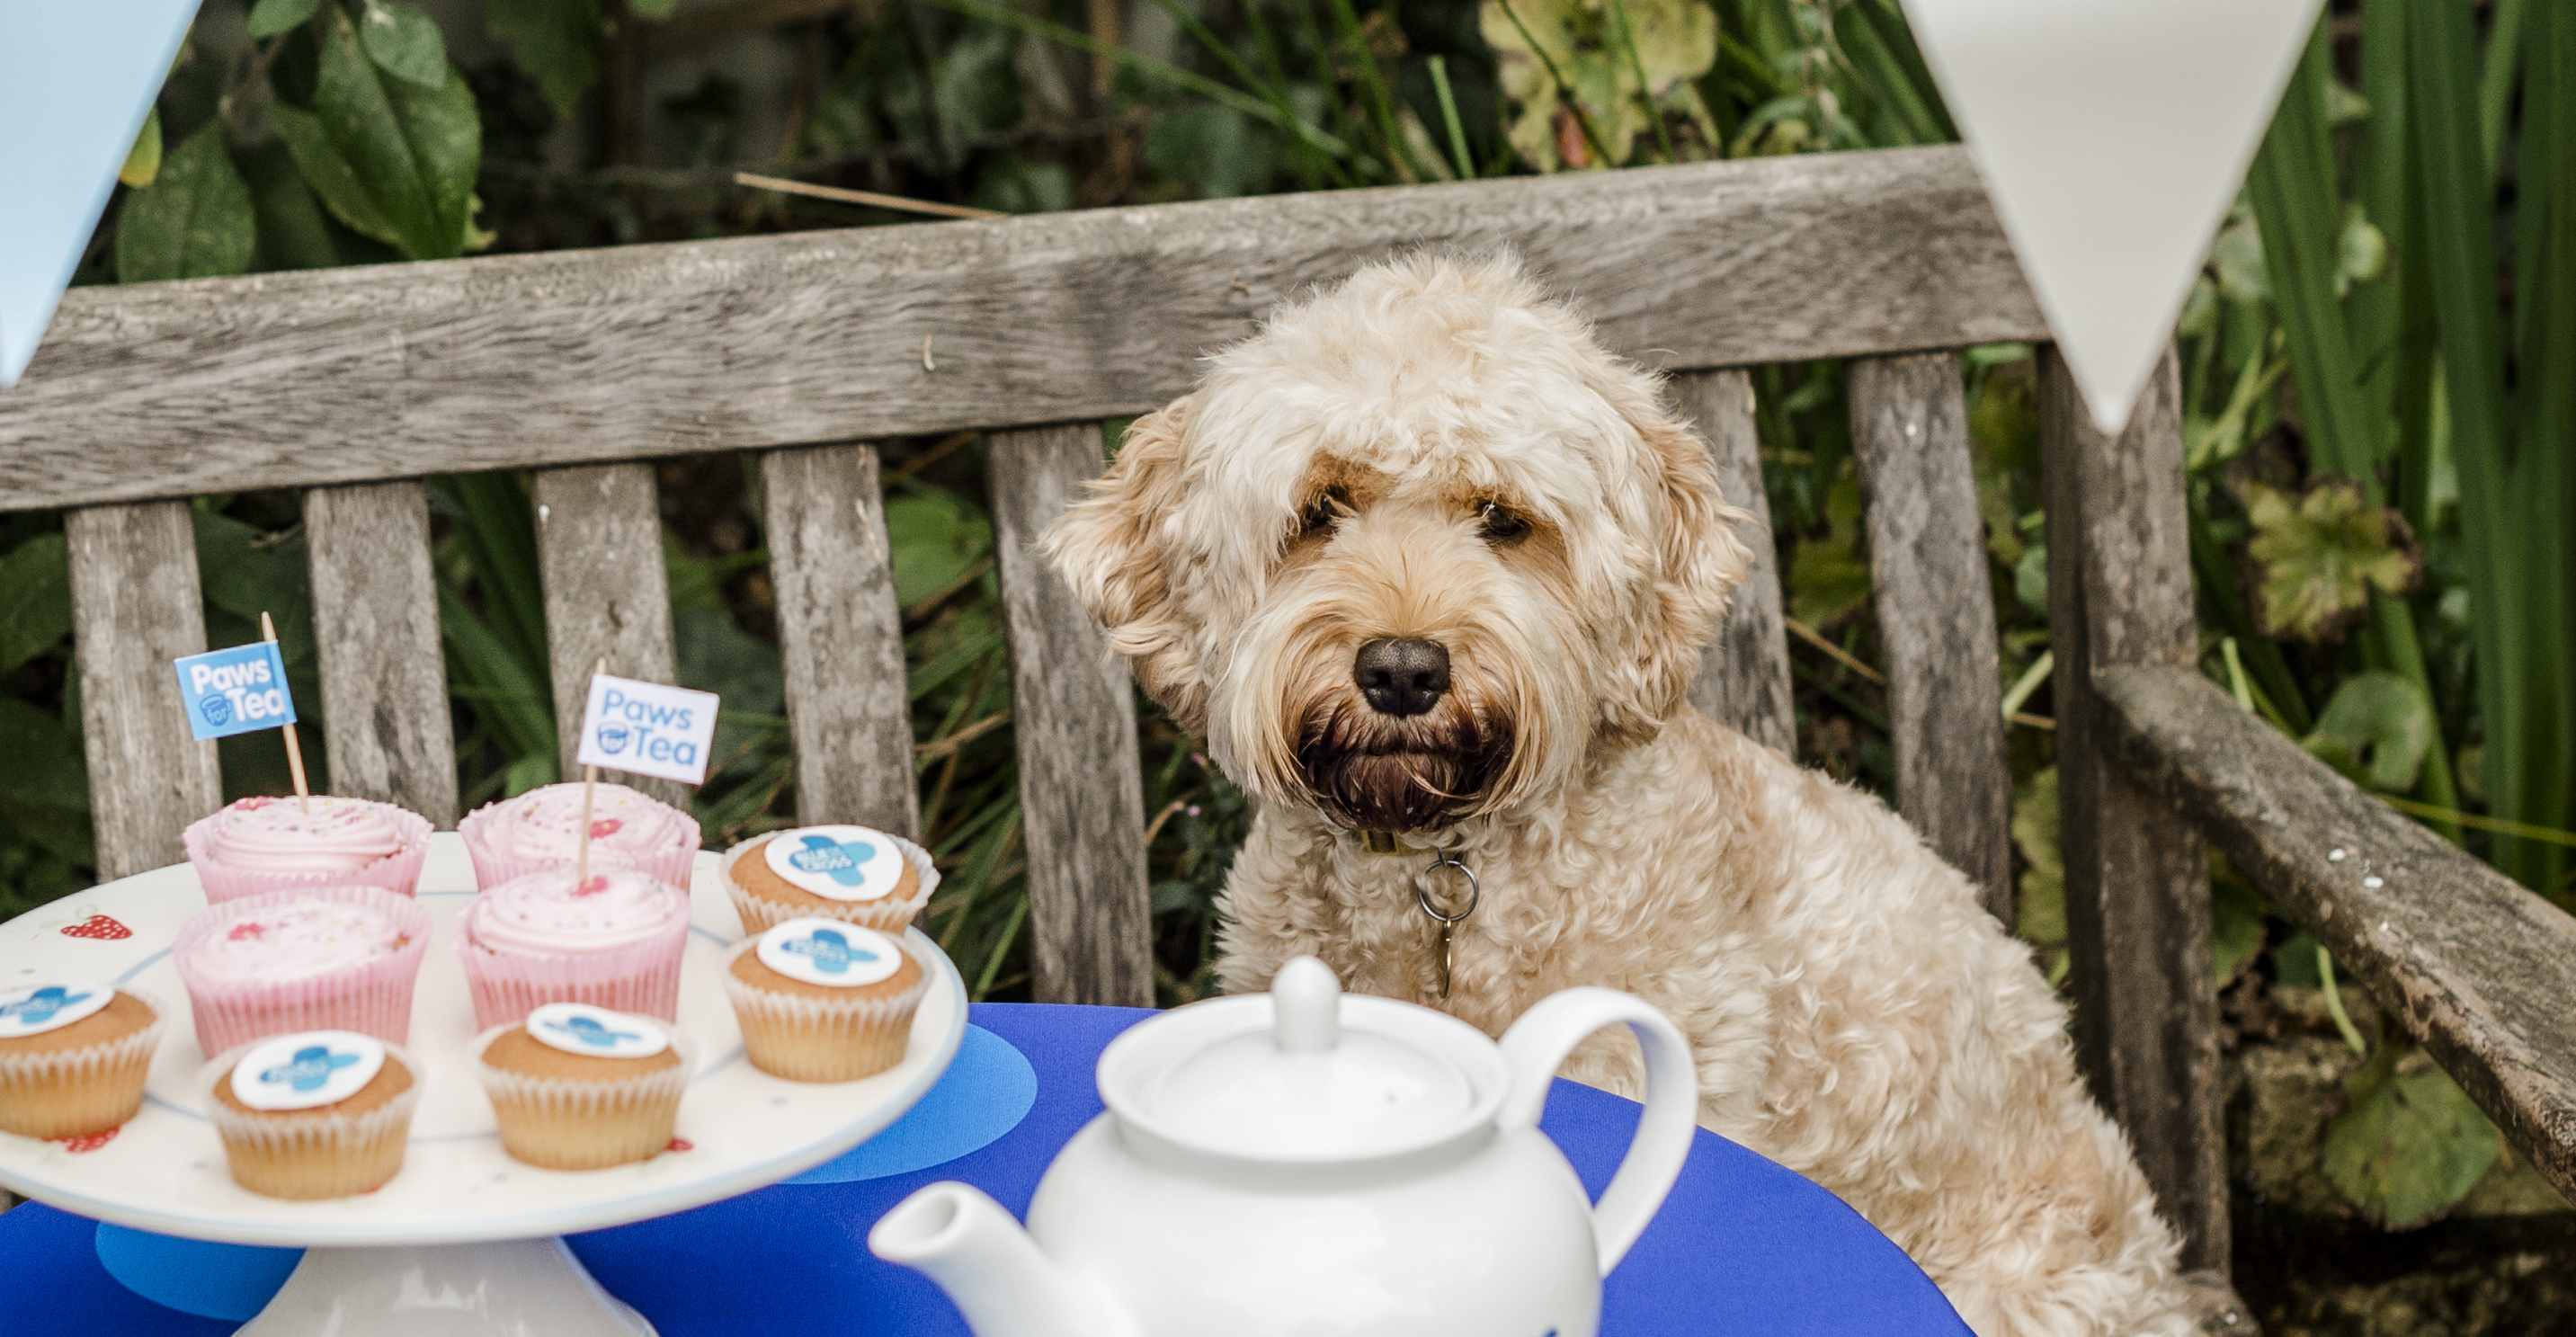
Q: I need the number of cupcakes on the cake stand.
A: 9